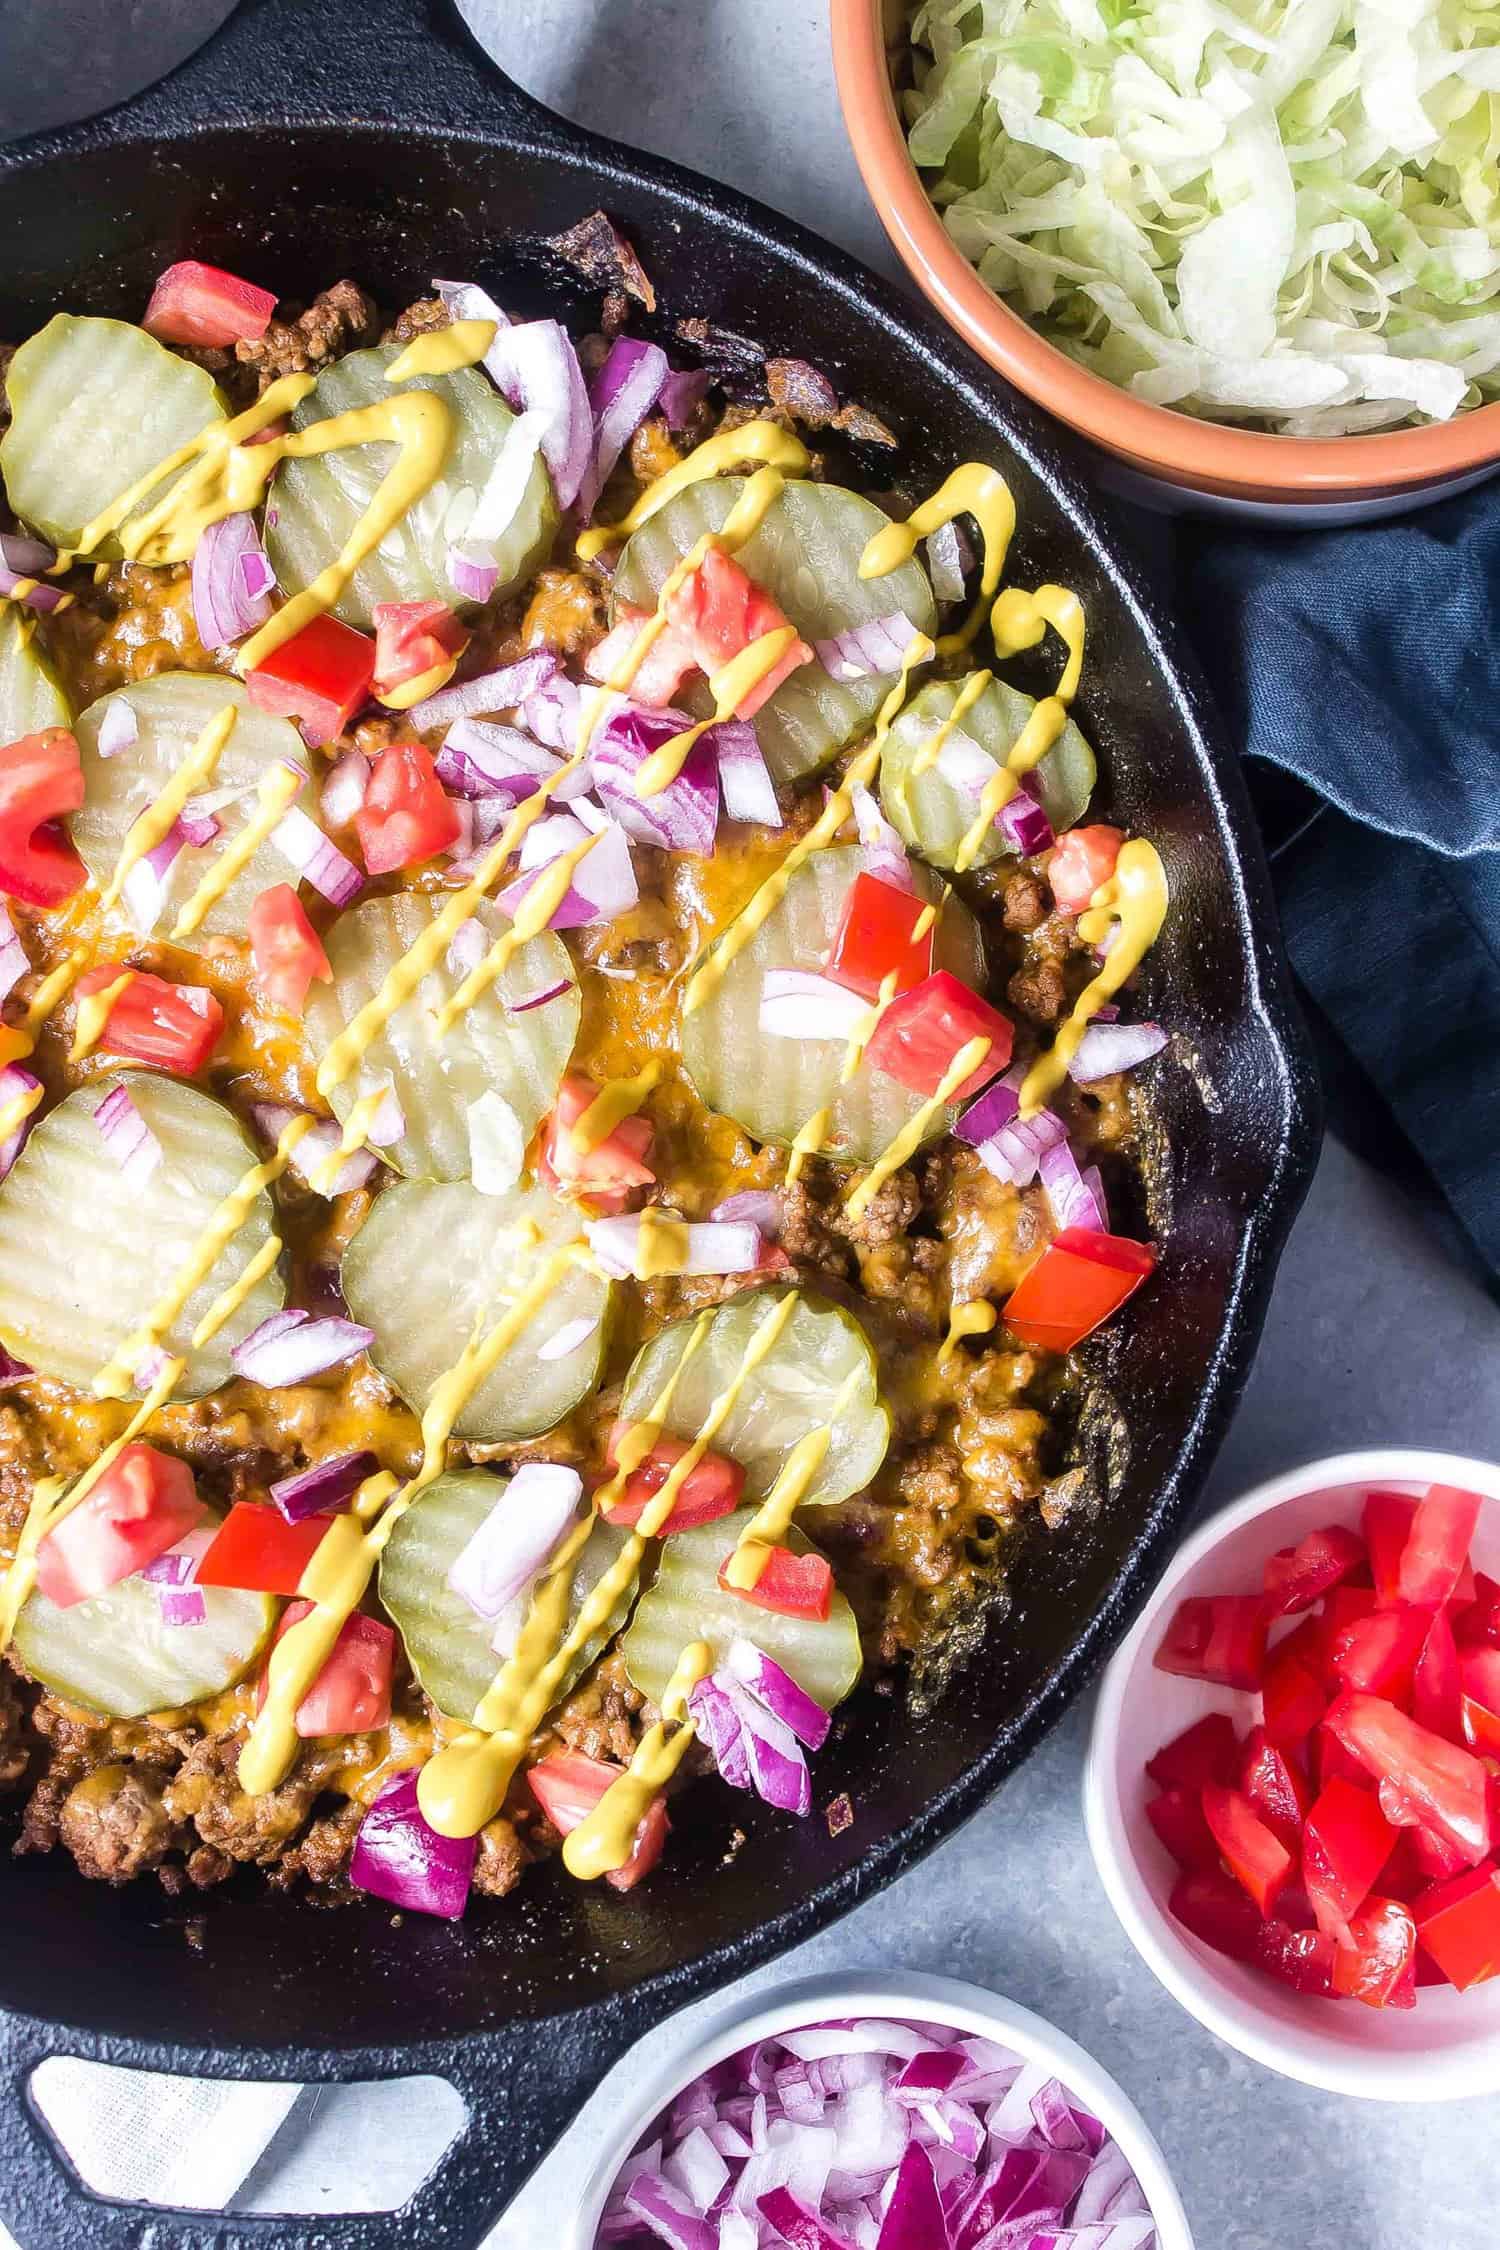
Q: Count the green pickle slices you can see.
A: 14